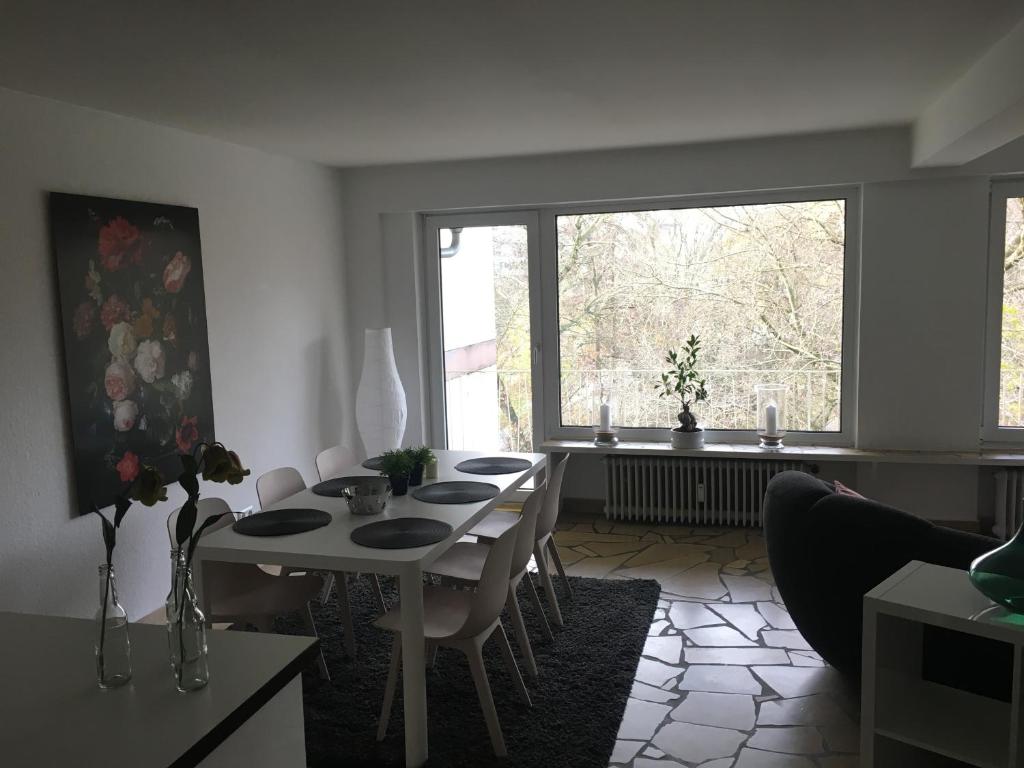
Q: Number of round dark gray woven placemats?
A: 6